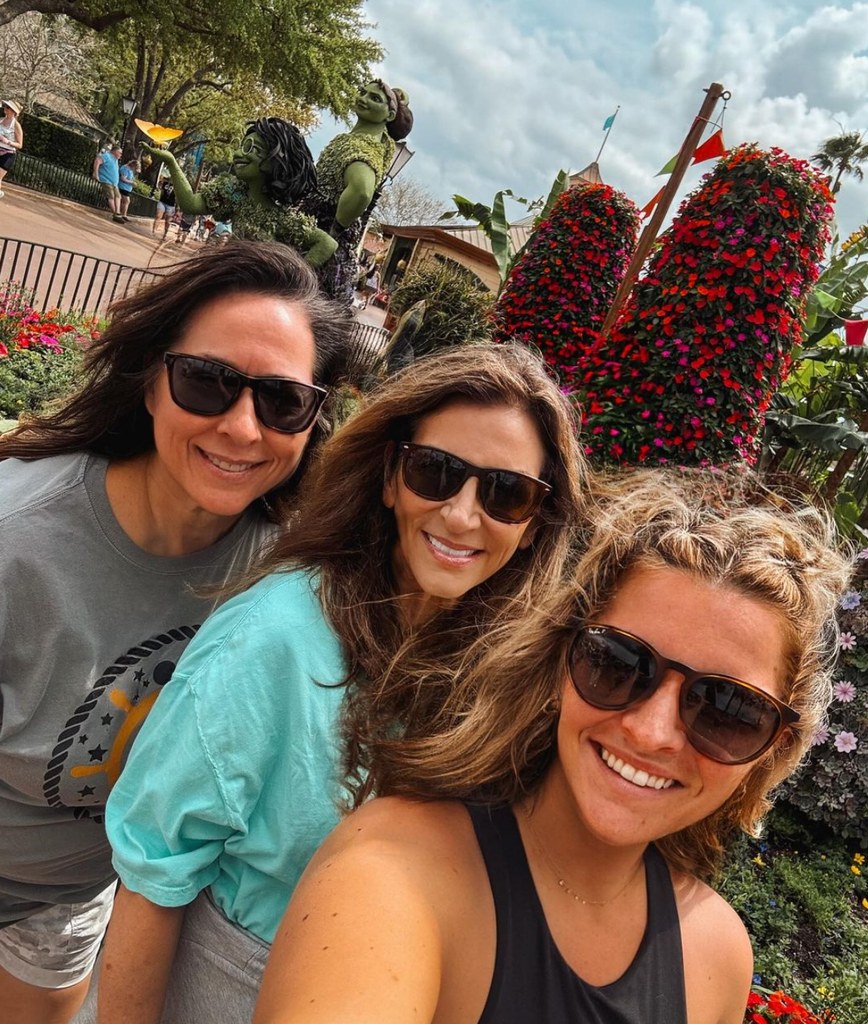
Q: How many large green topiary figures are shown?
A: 2